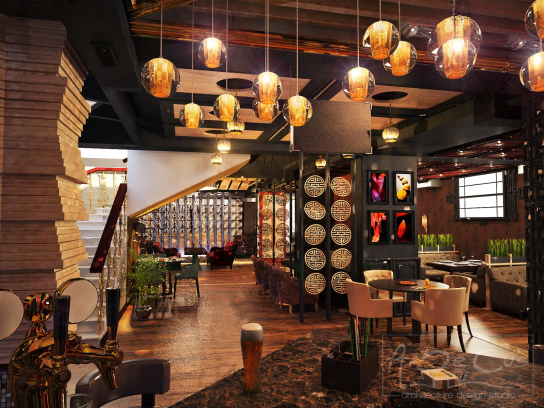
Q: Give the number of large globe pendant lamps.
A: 14